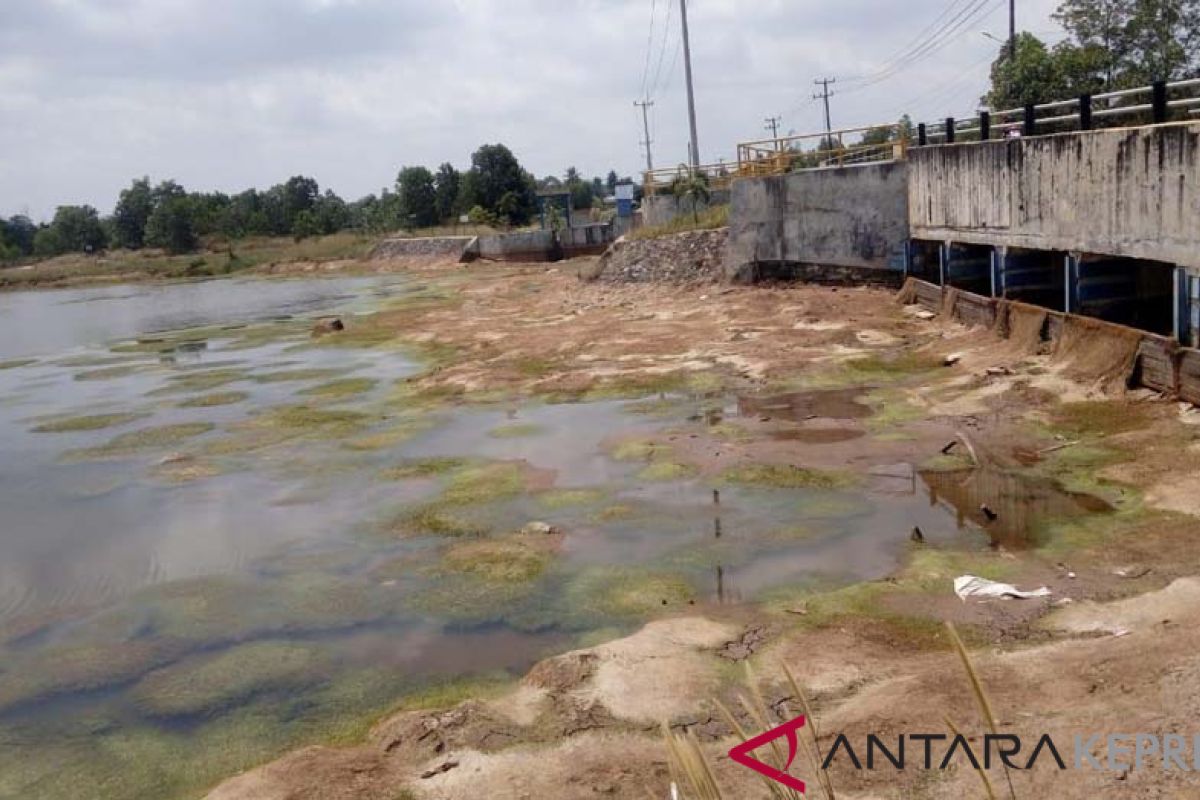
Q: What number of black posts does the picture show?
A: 6